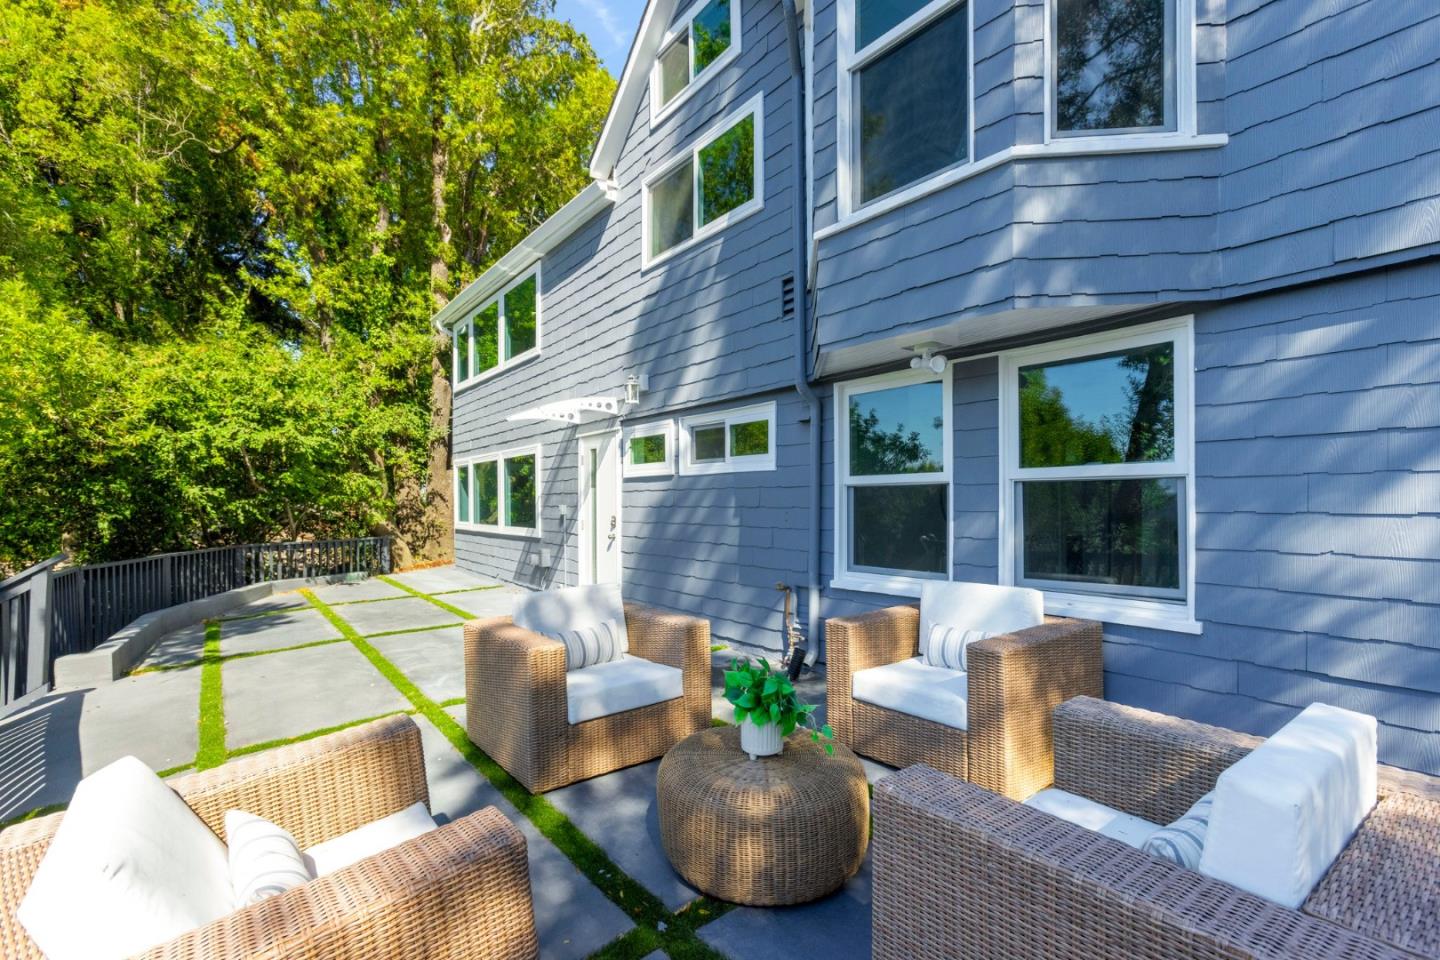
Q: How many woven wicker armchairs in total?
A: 4